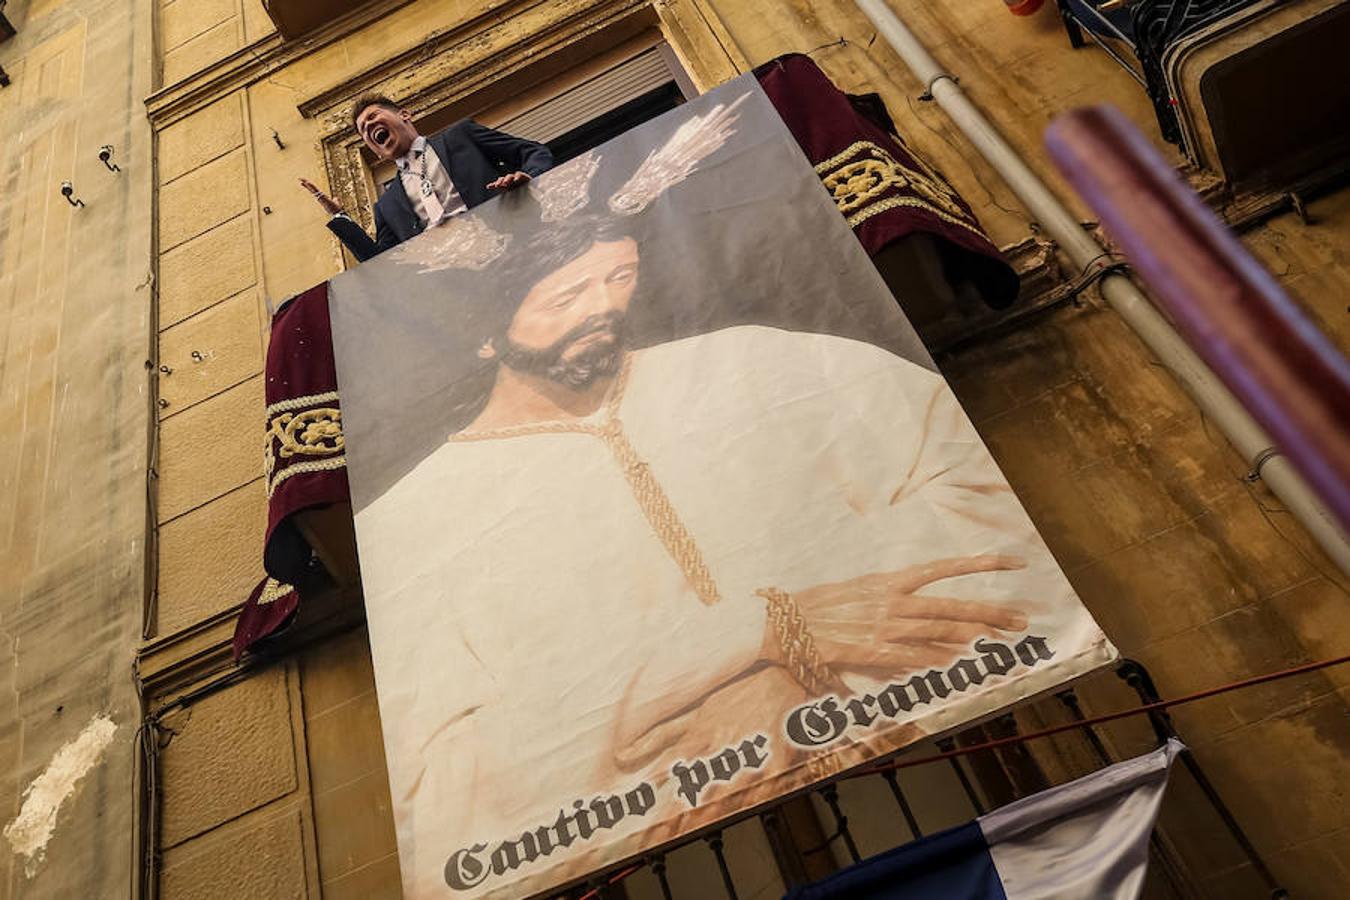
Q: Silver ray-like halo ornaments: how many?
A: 3